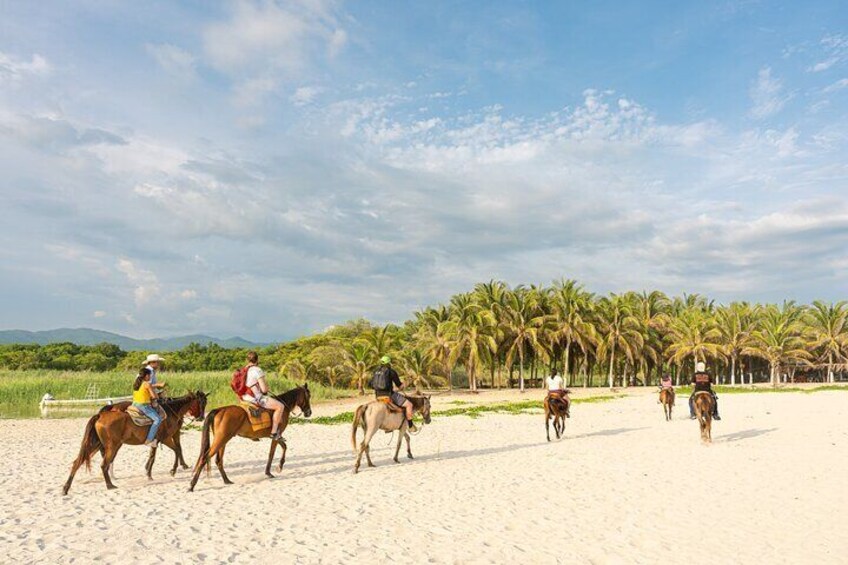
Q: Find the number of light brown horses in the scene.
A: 1